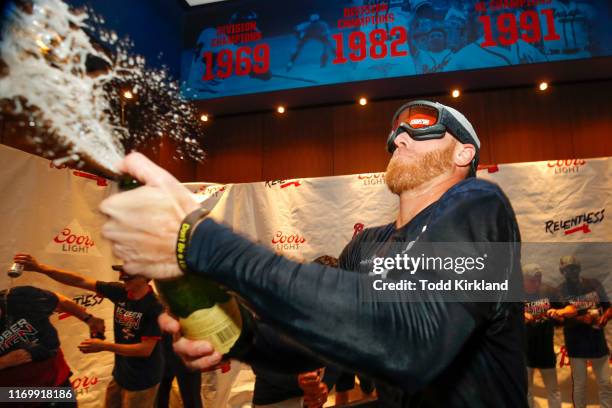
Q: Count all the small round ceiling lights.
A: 6